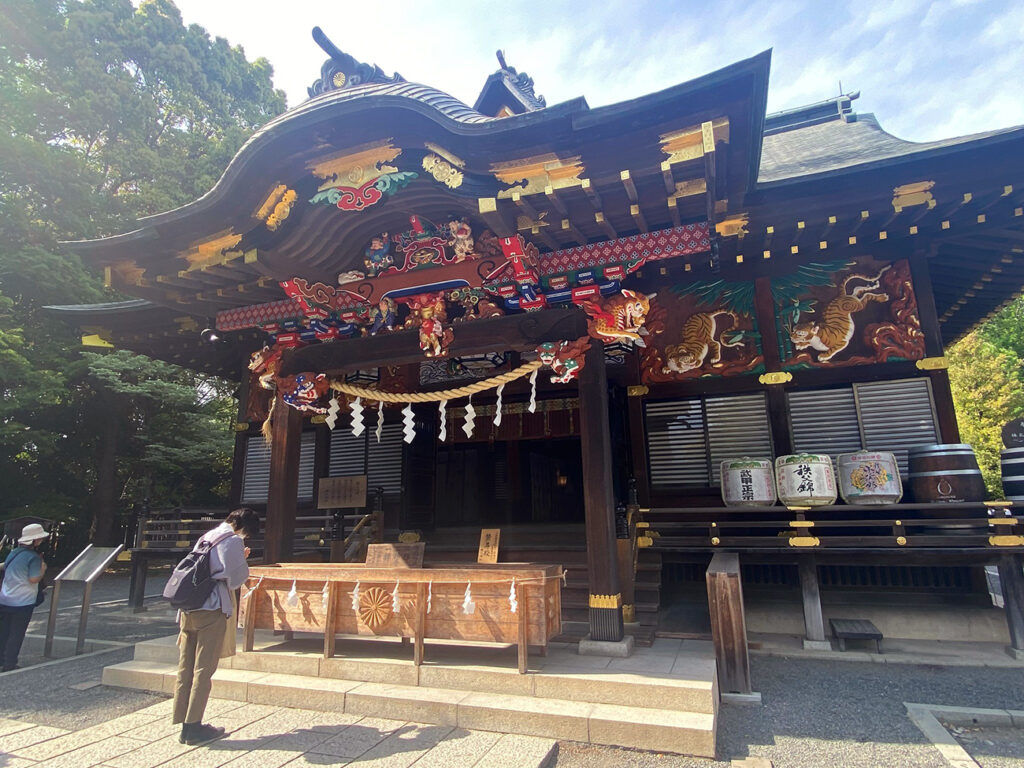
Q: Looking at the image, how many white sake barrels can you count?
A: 3